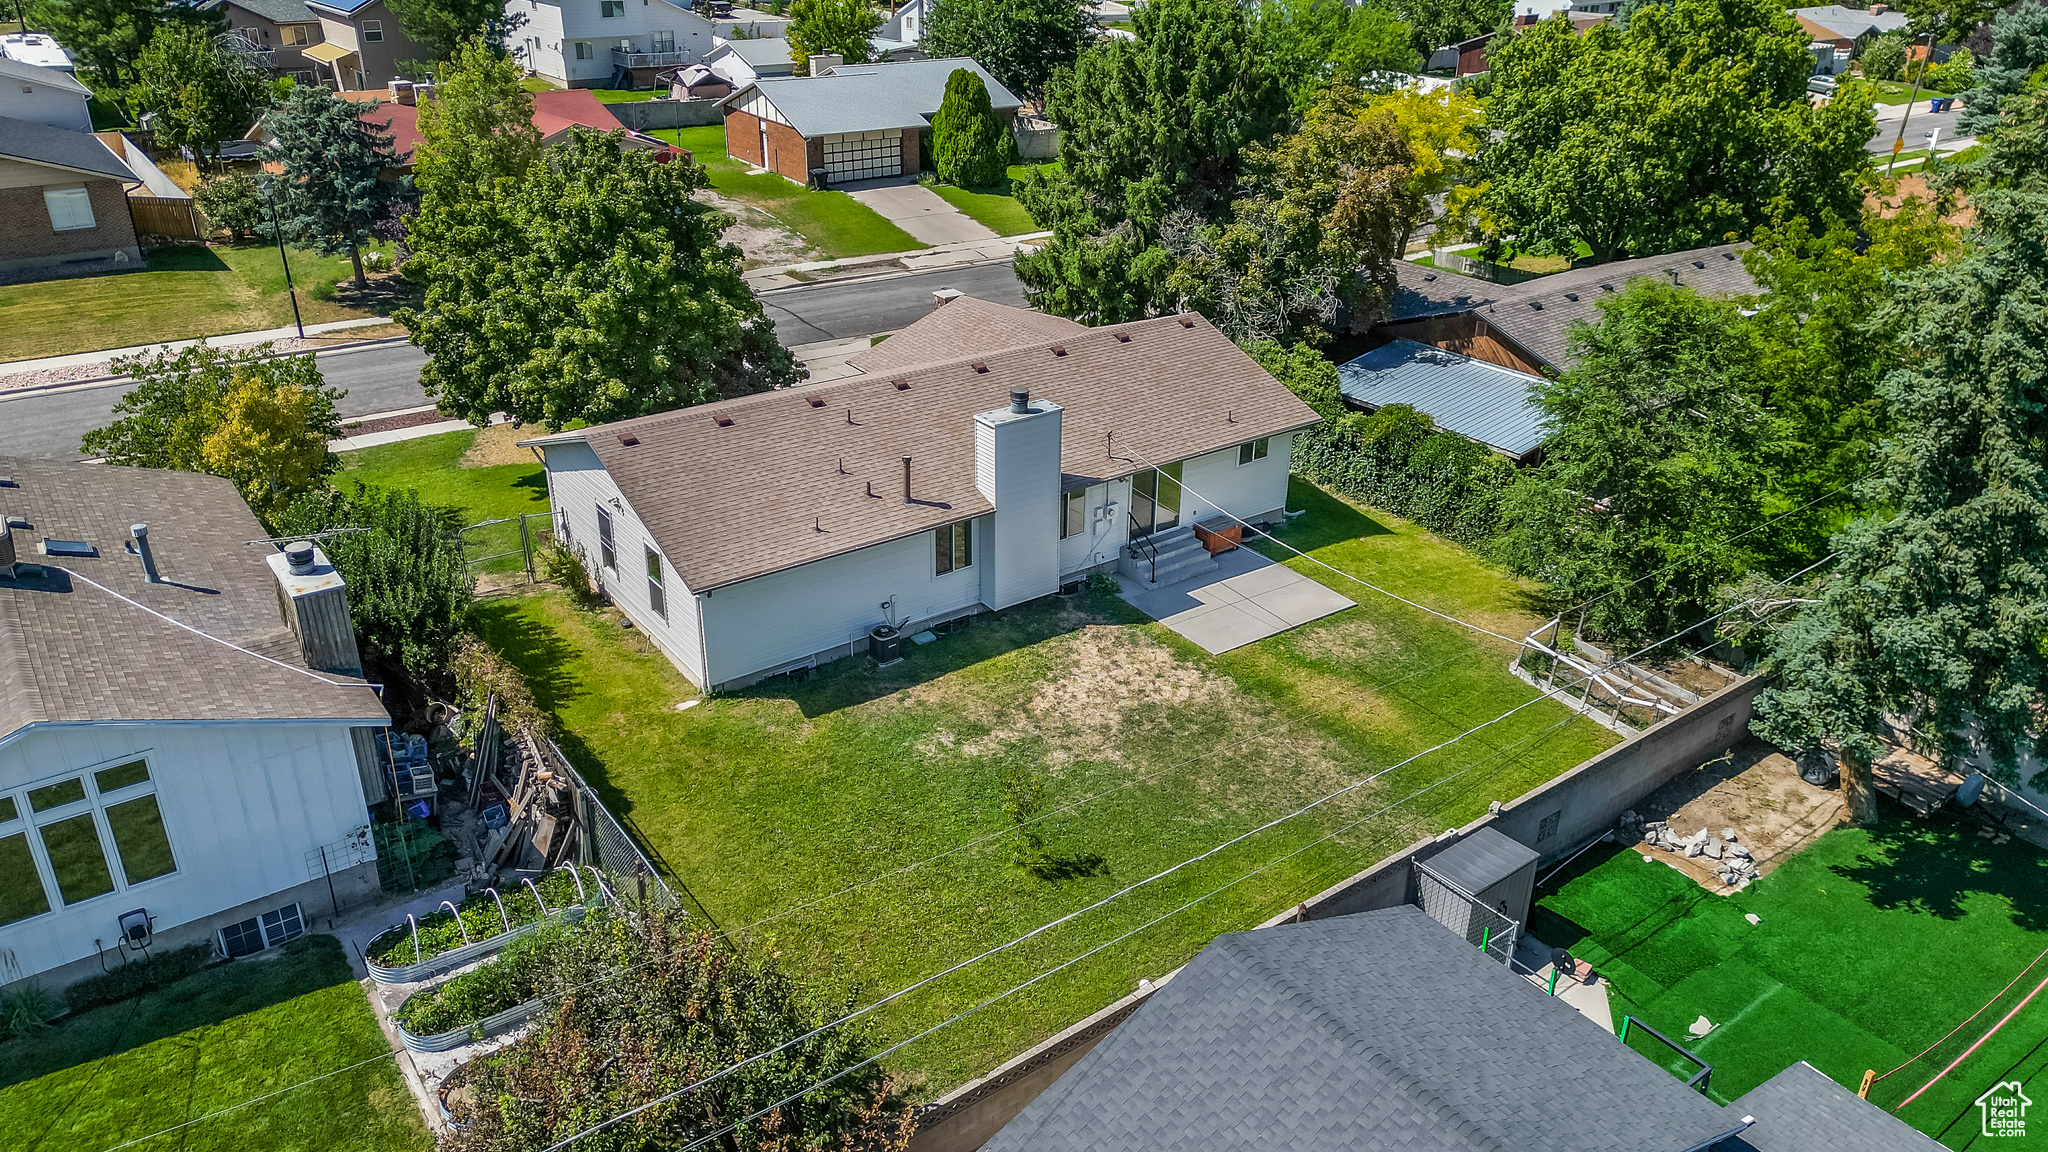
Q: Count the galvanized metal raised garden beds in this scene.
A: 3